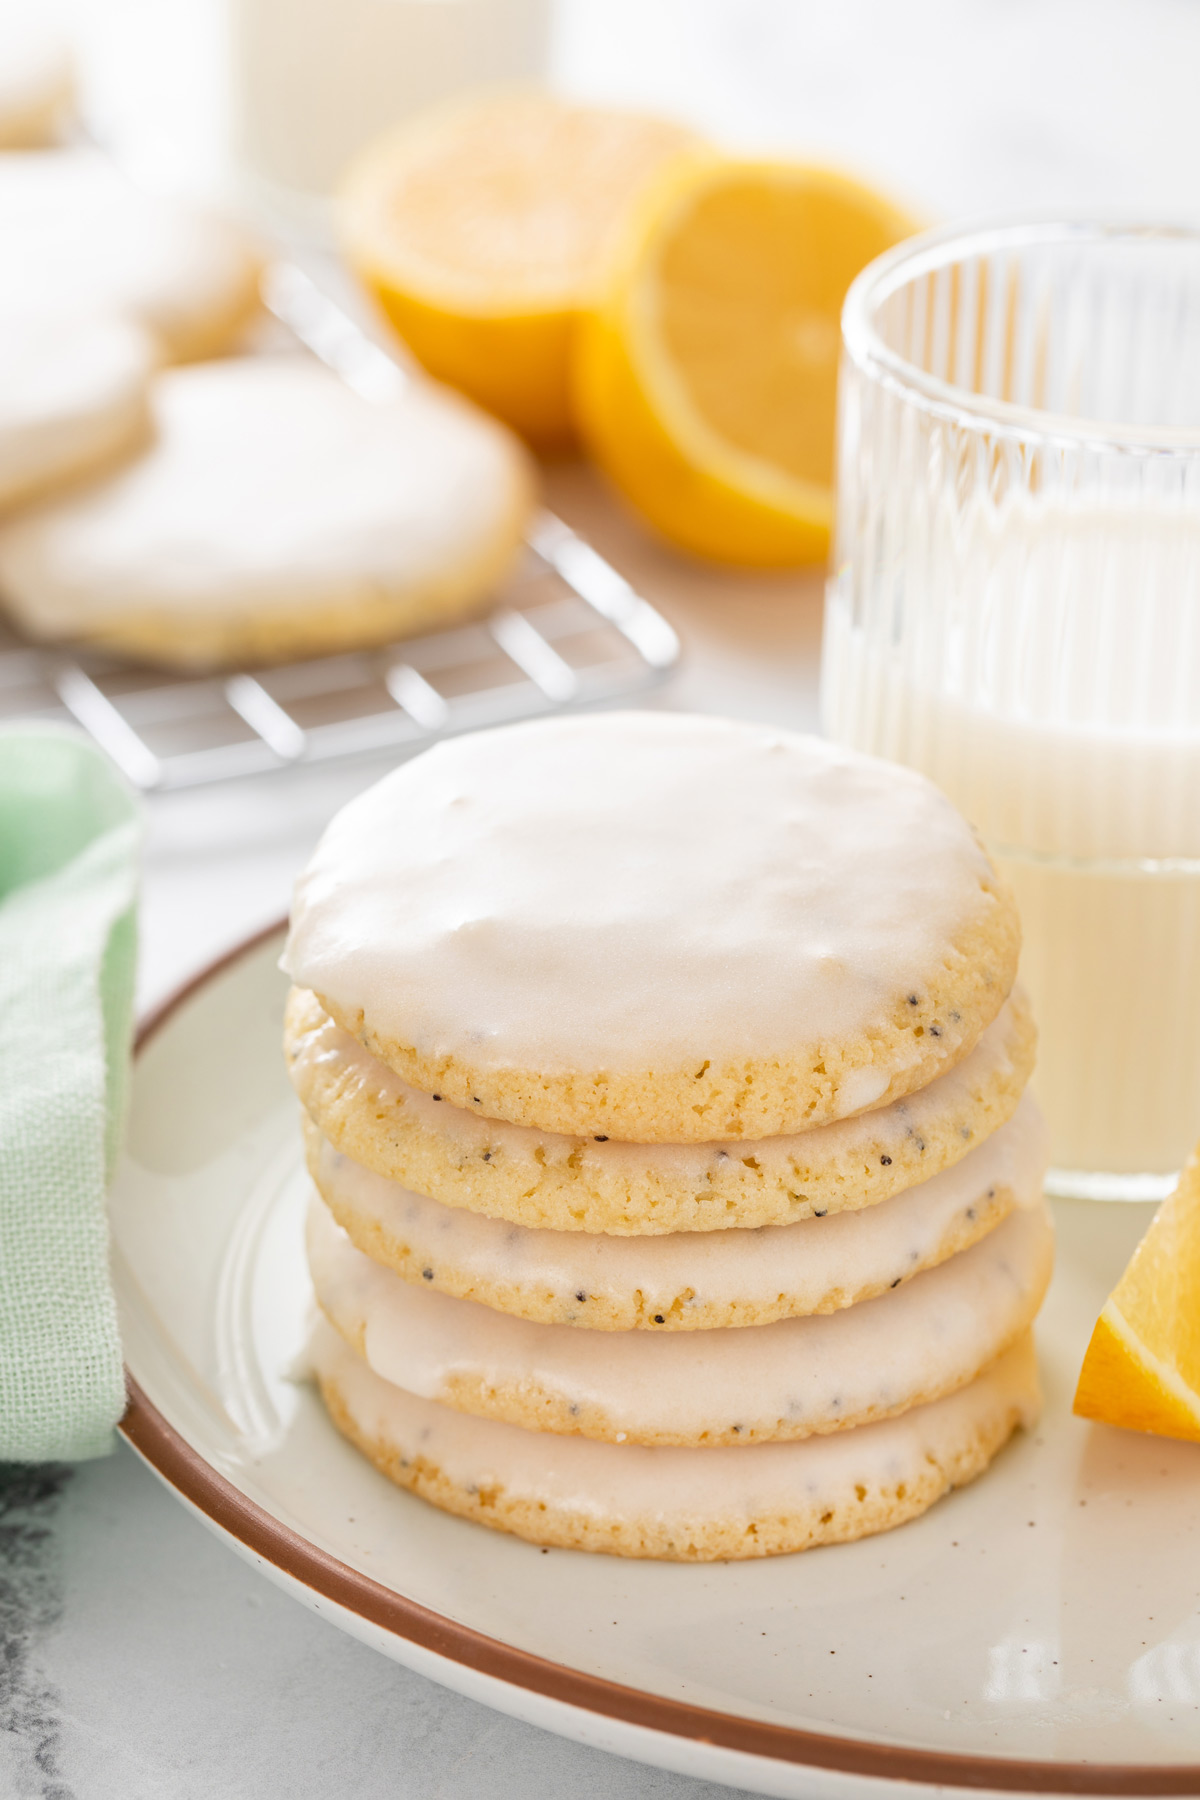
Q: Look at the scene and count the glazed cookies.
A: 9